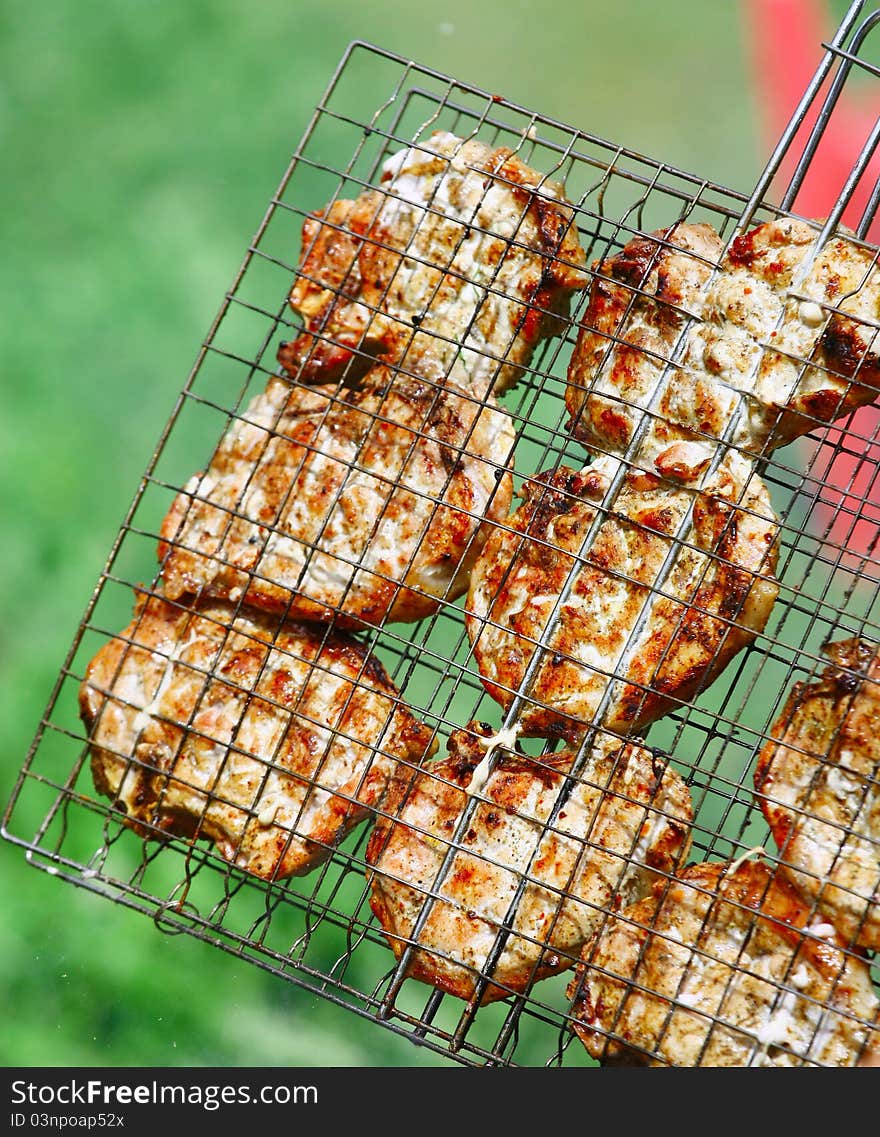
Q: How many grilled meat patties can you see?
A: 8